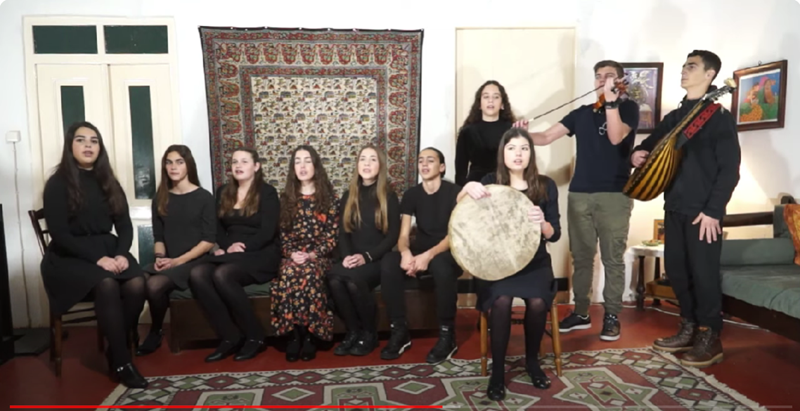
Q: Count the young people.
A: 10